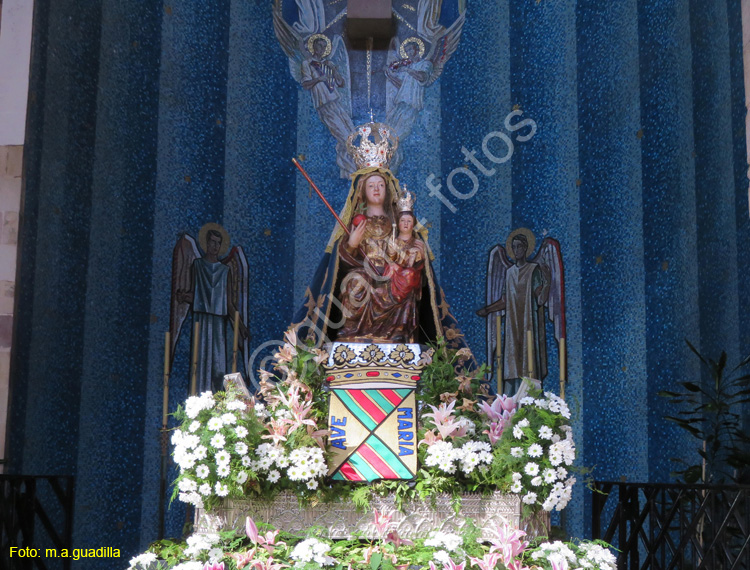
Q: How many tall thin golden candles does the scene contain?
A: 6